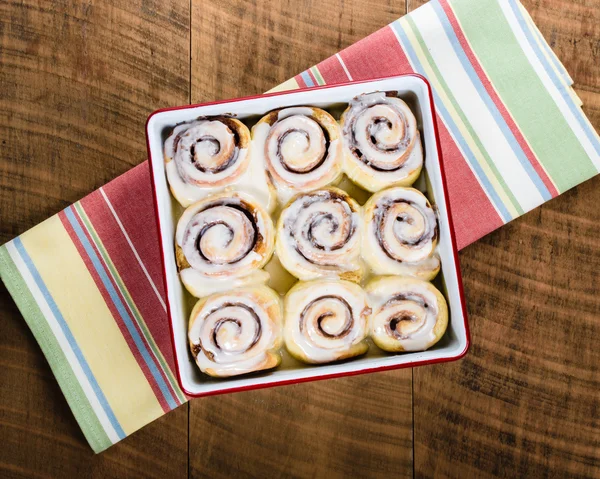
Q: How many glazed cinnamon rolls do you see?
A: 9